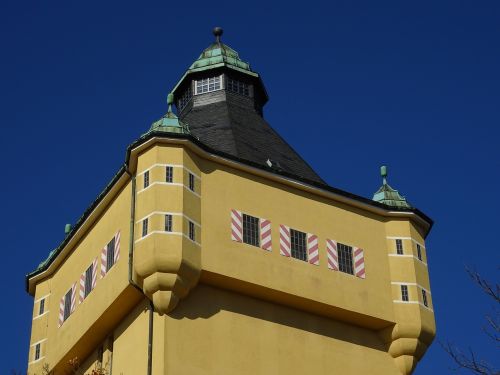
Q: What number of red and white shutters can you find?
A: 12